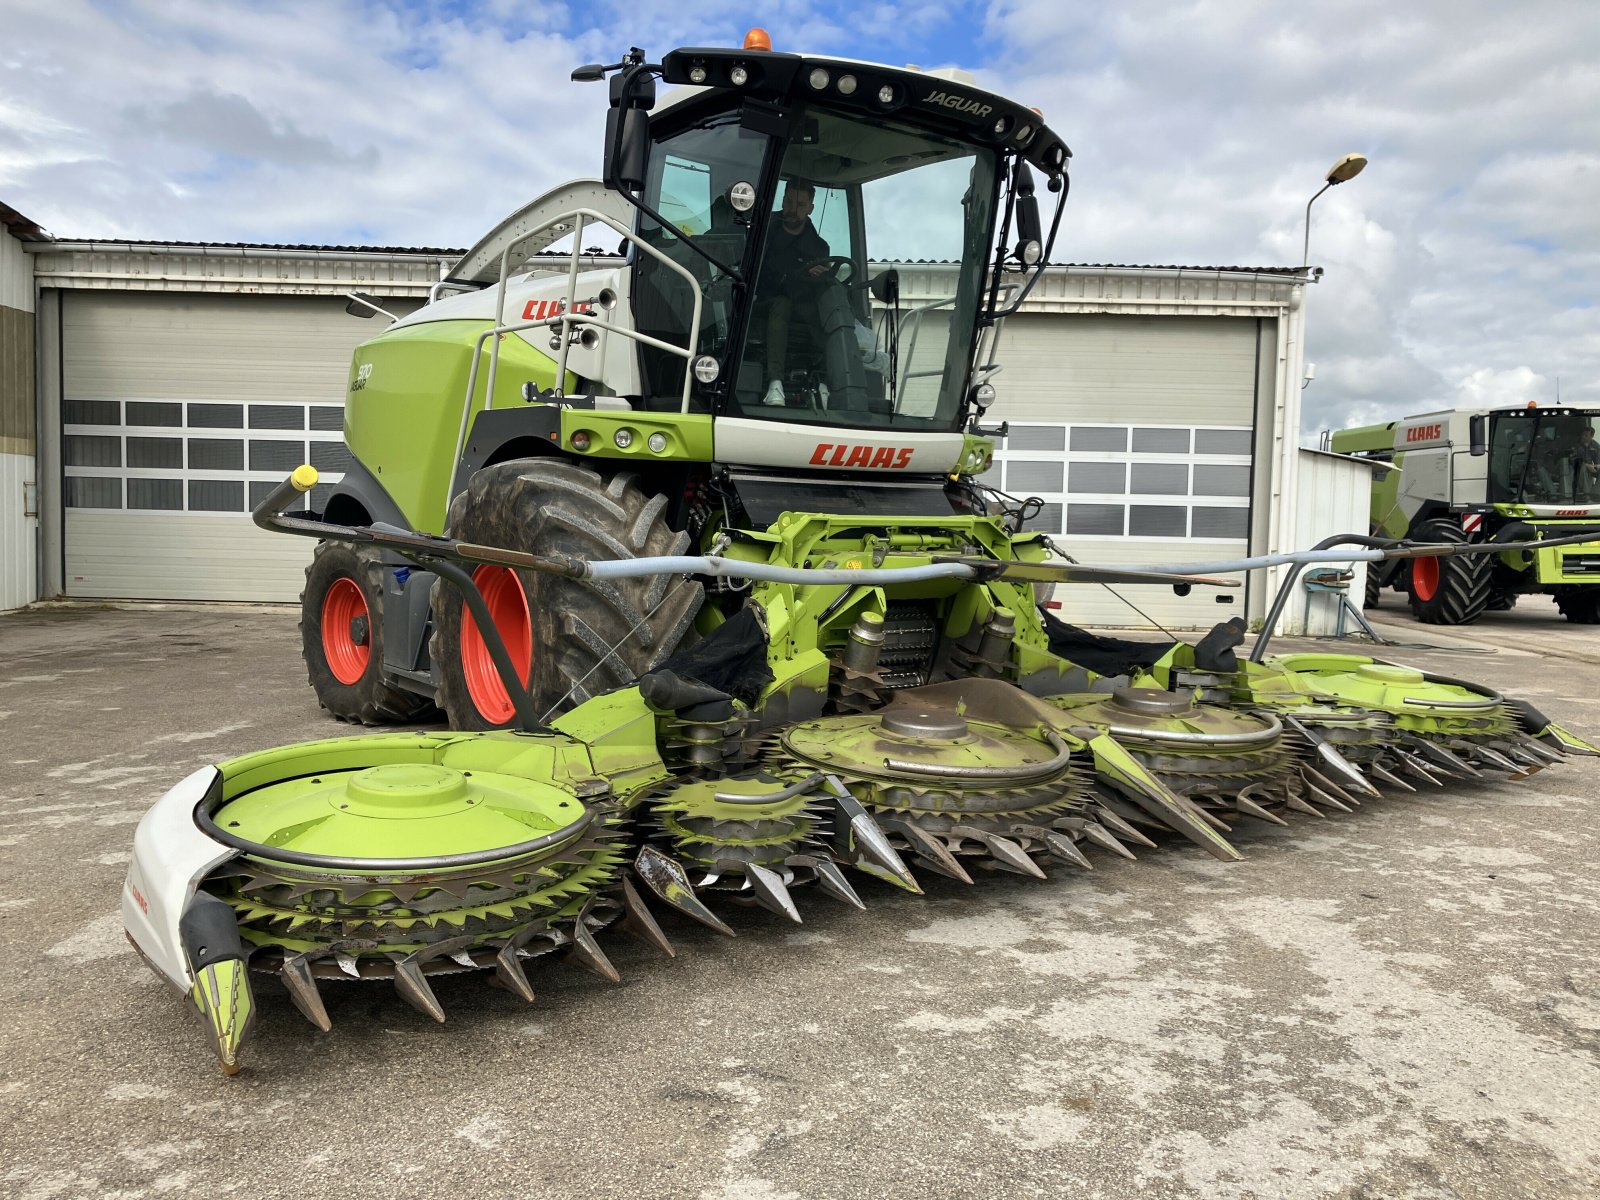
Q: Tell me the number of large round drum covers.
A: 4